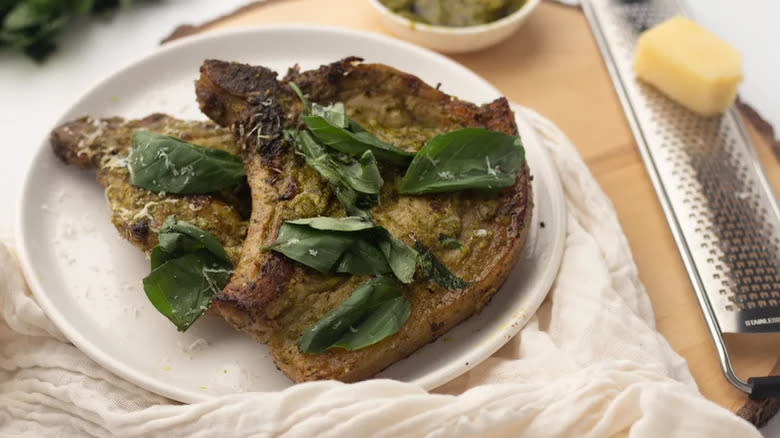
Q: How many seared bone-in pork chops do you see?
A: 2